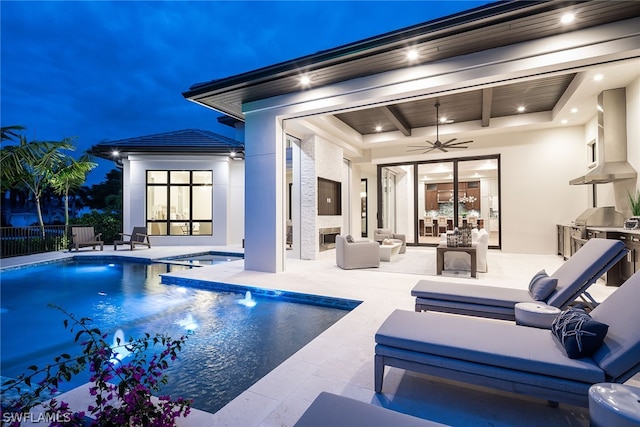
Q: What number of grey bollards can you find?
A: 0